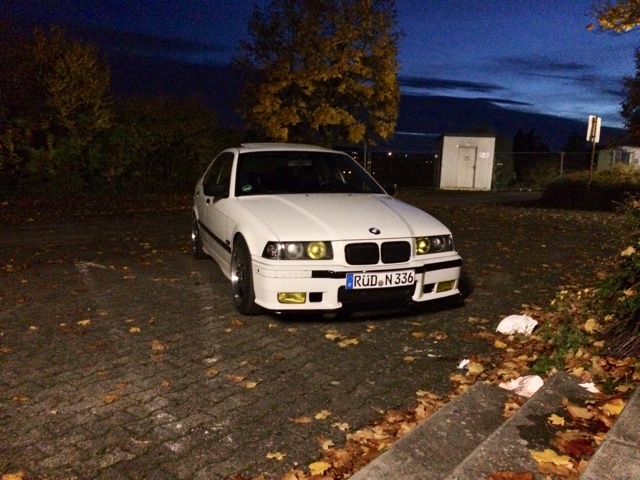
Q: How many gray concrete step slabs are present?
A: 3